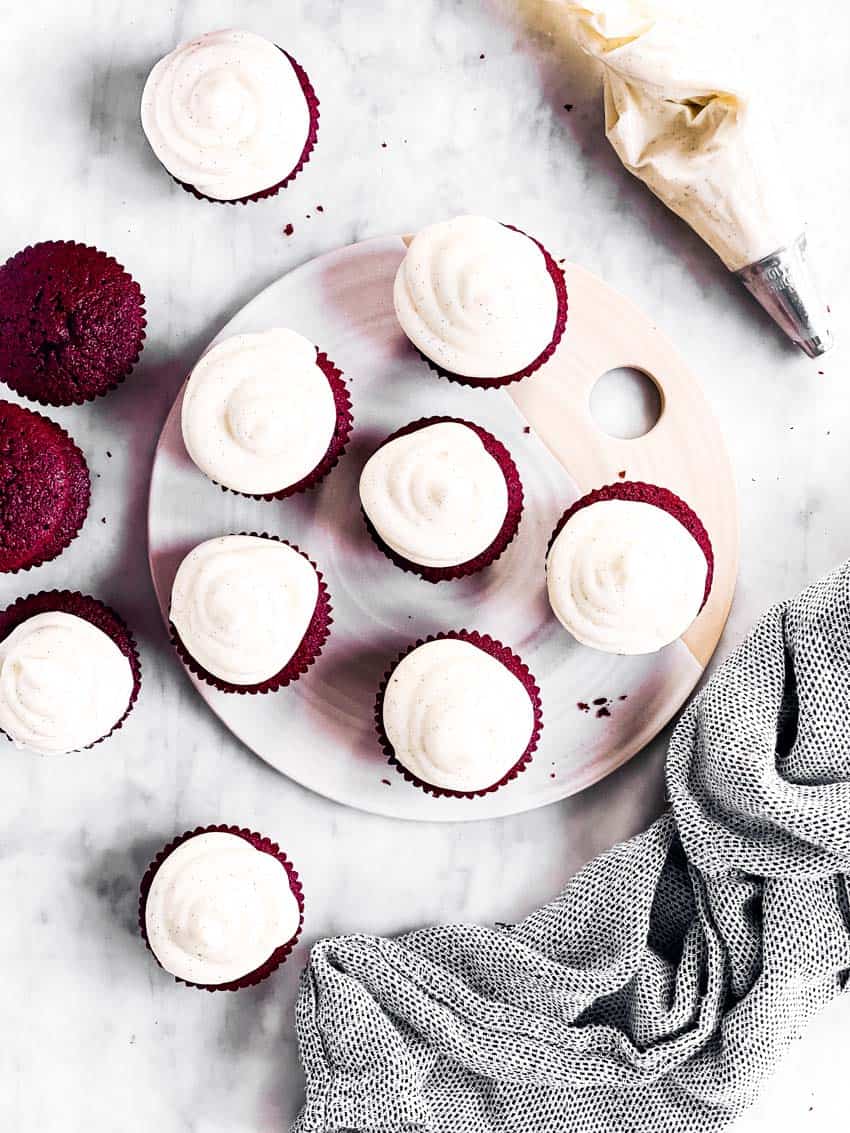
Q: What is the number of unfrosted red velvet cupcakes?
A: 2